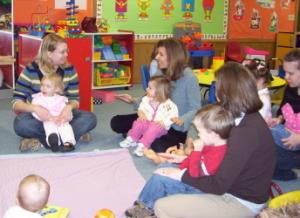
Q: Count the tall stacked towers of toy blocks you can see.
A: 1